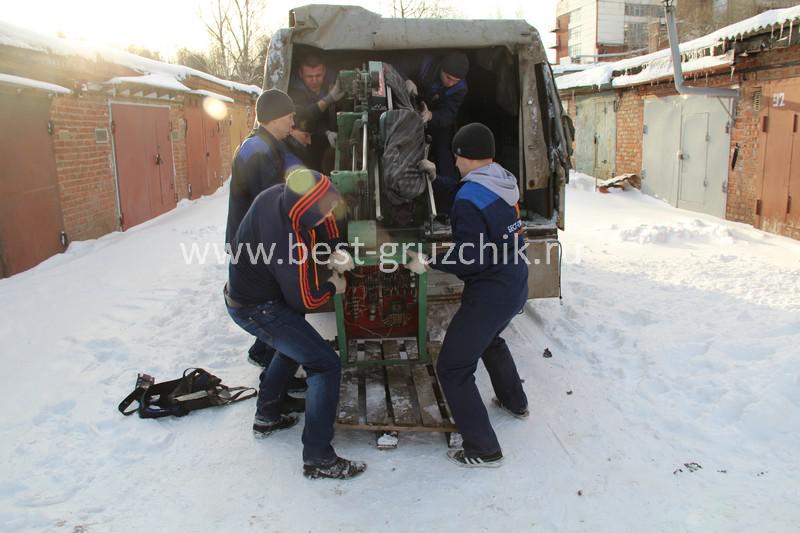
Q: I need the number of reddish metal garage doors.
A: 4